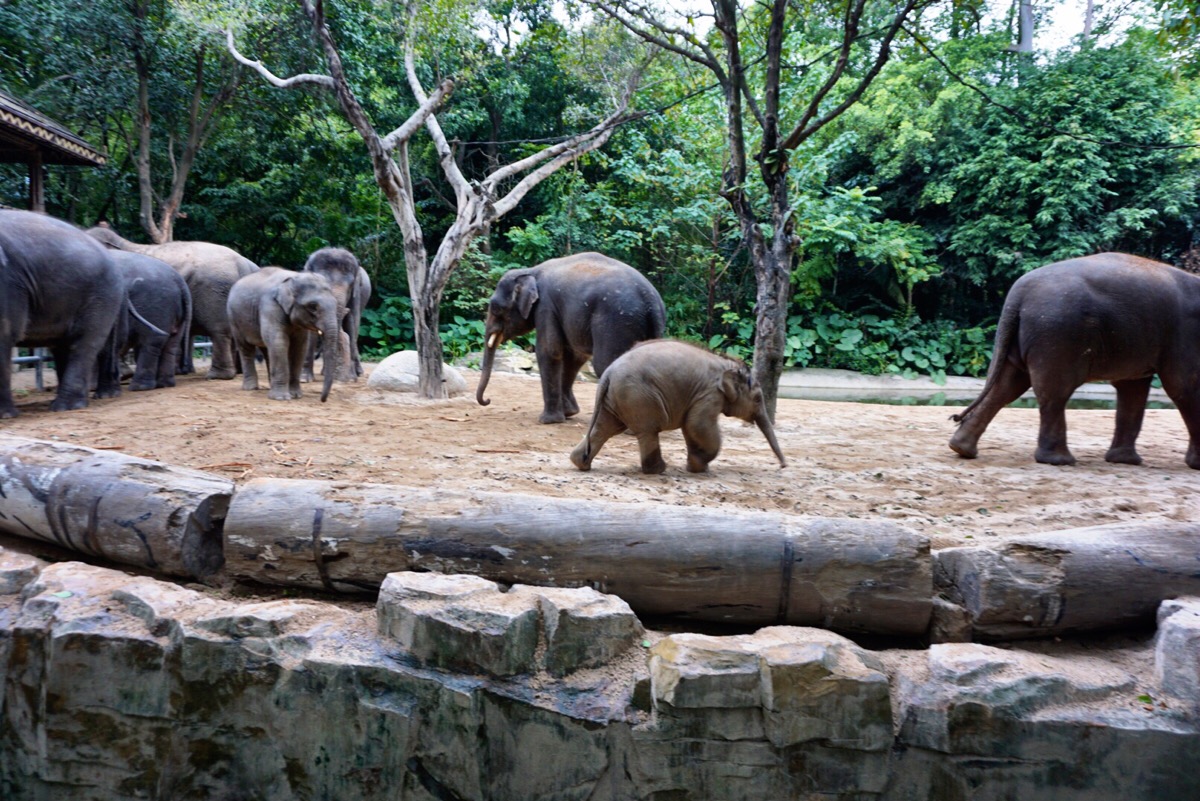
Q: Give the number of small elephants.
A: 2